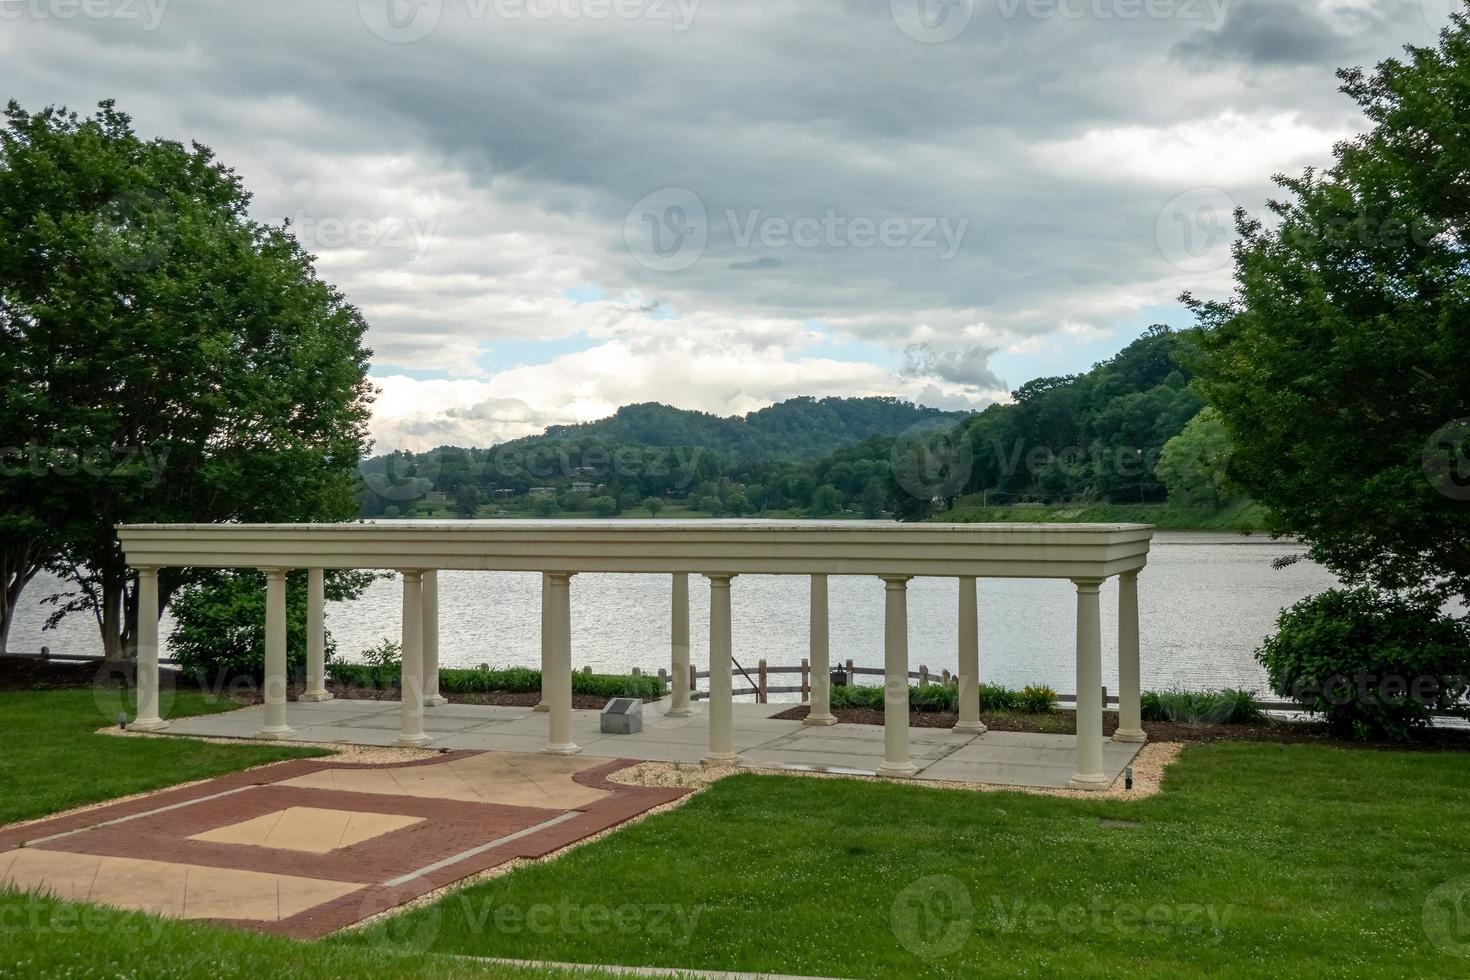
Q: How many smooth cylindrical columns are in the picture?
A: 14